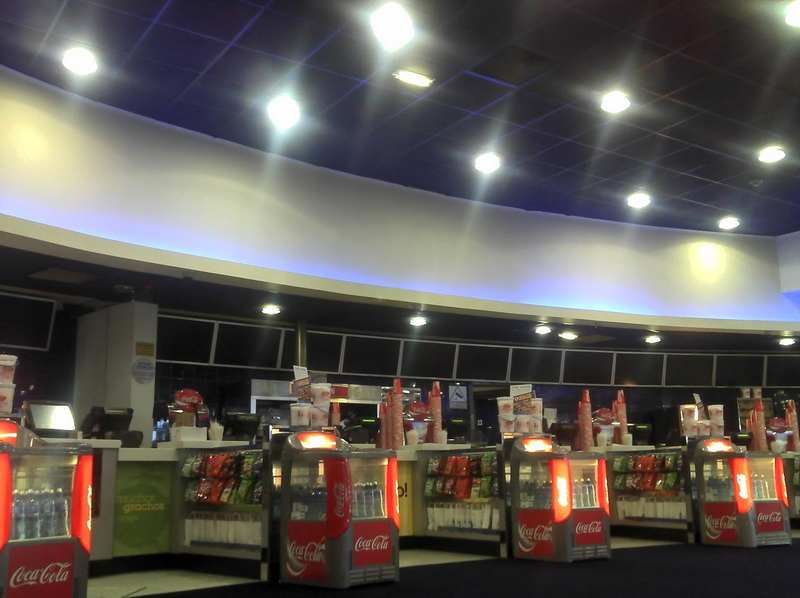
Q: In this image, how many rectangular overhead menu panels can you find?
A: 13